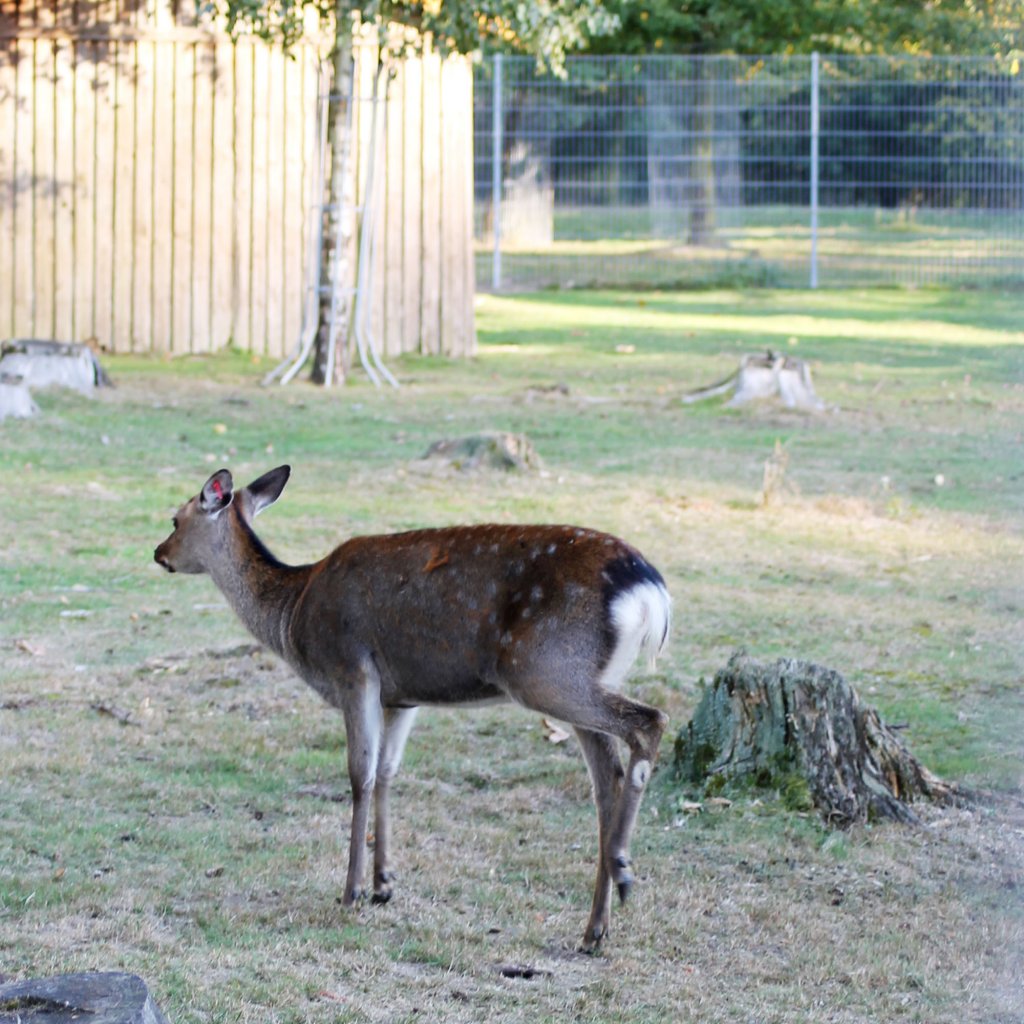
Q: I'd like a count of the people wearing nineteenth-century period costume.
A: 0